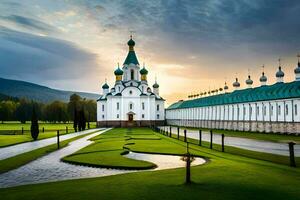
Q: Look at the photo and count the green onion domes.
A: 5